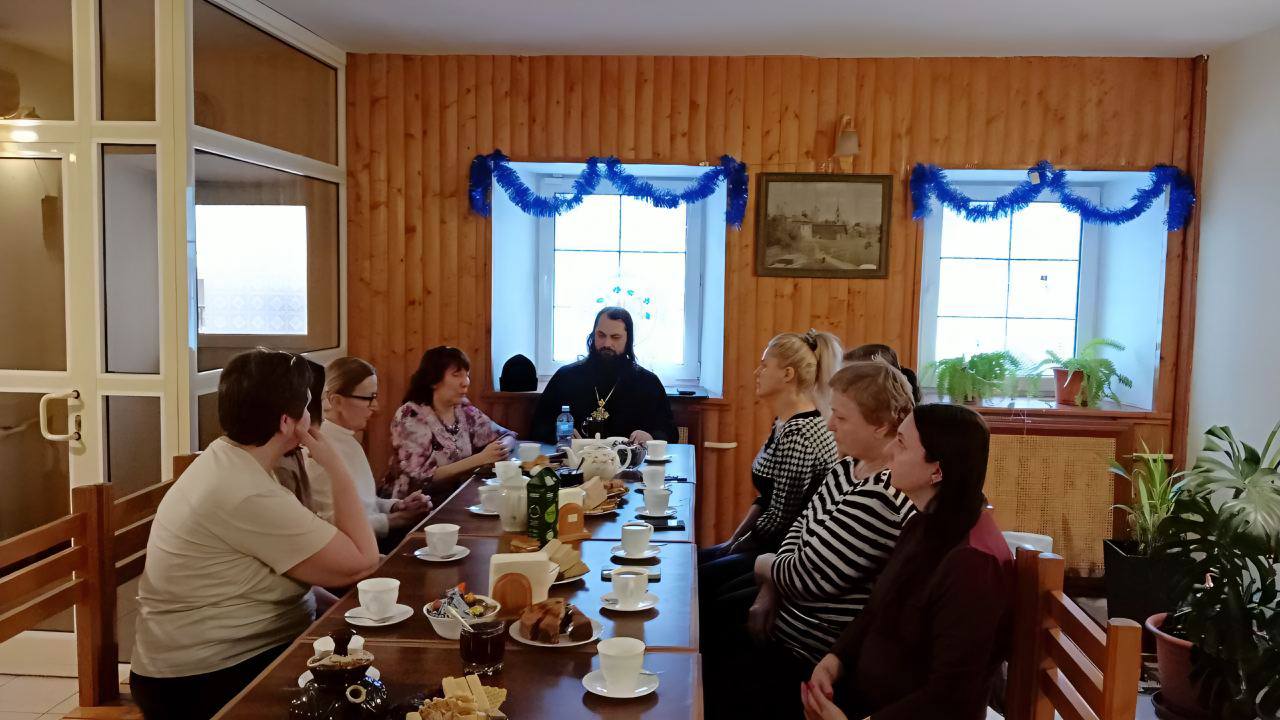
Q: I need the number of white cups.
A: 11